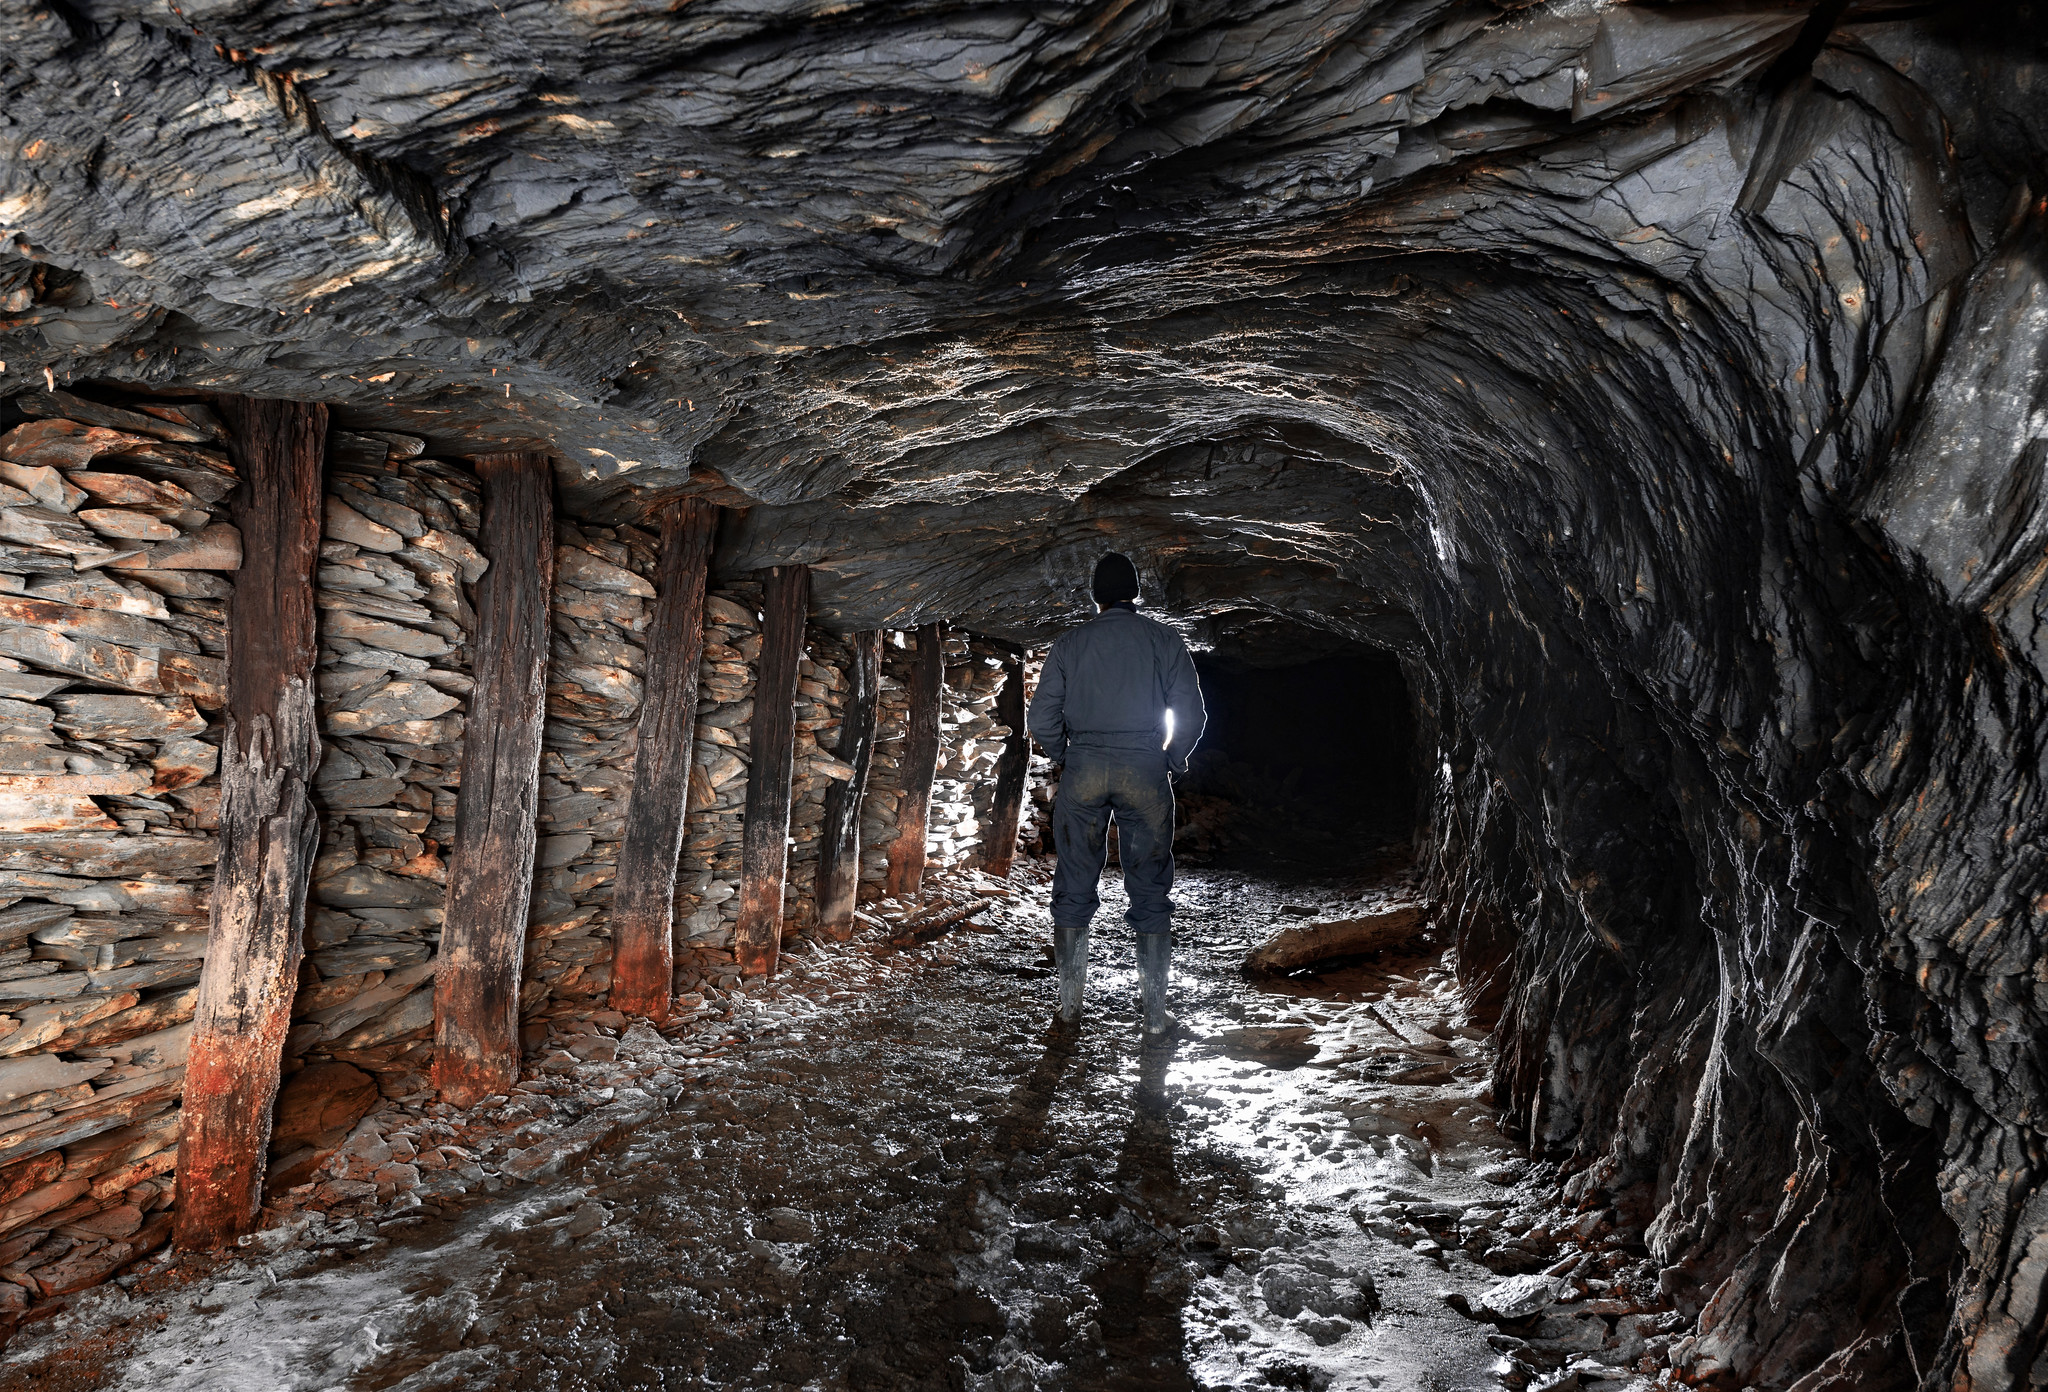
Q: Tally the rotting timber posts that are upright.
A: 7